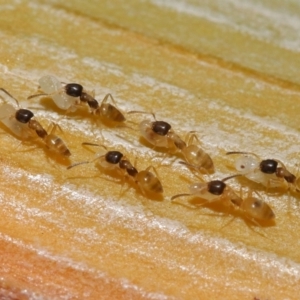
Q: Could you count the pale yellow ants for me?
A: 6